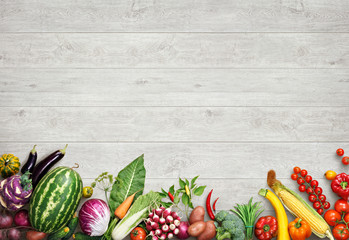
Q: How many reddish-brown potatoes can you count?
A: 3